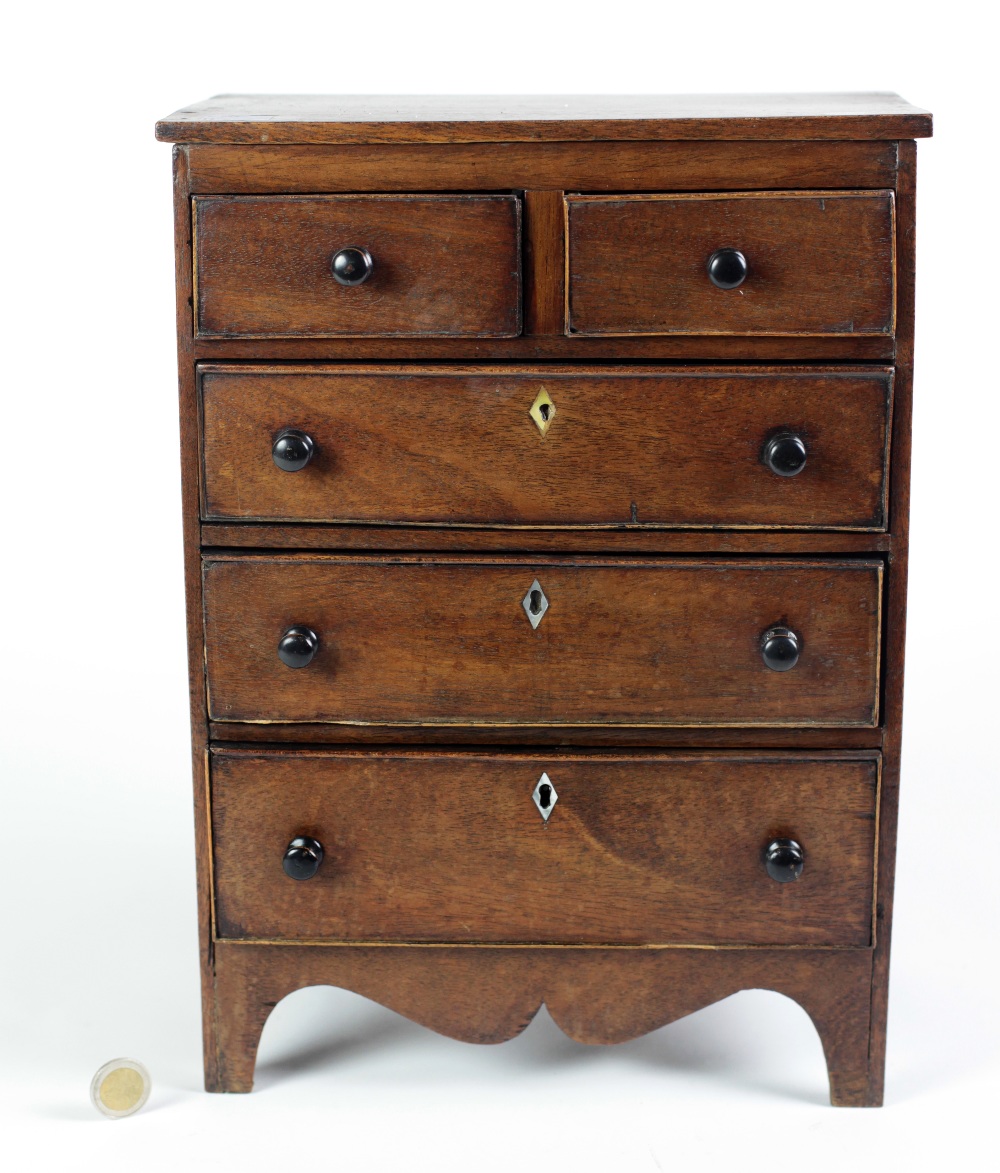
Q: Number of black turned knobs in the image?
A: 8